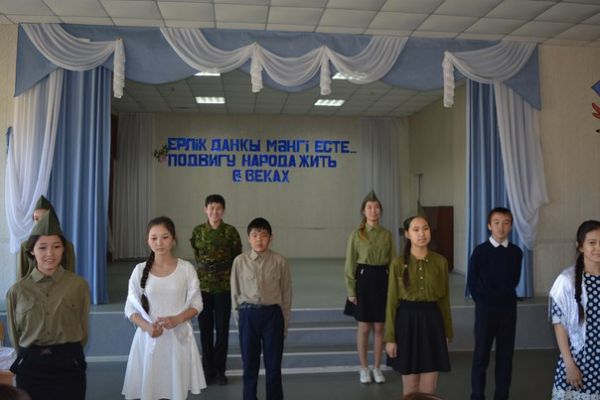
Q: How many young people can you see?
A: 9